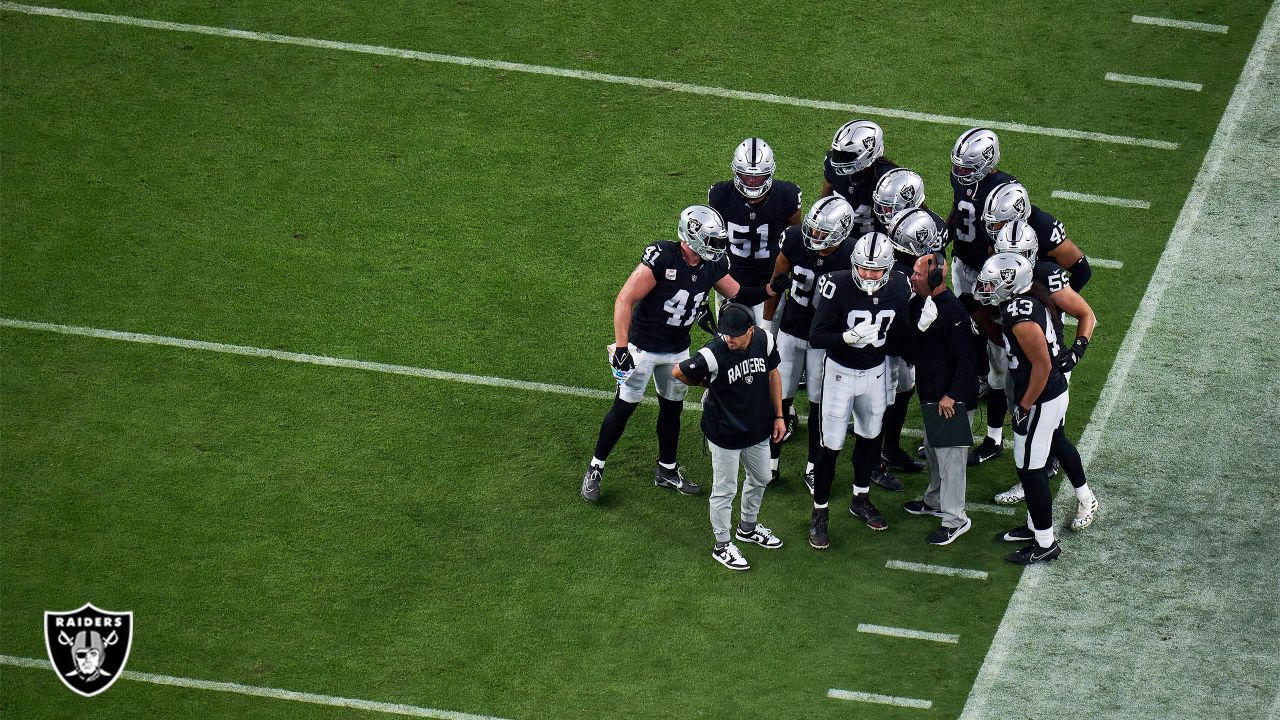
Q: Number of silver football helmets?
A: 11